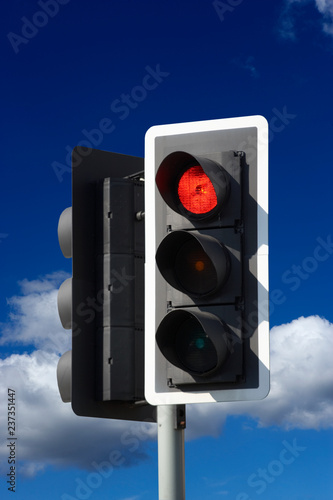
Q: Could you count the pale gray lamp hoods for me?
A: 3